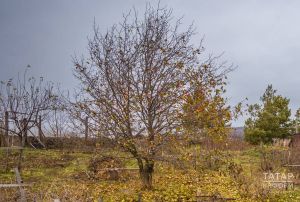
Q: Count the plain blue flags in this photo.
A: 0